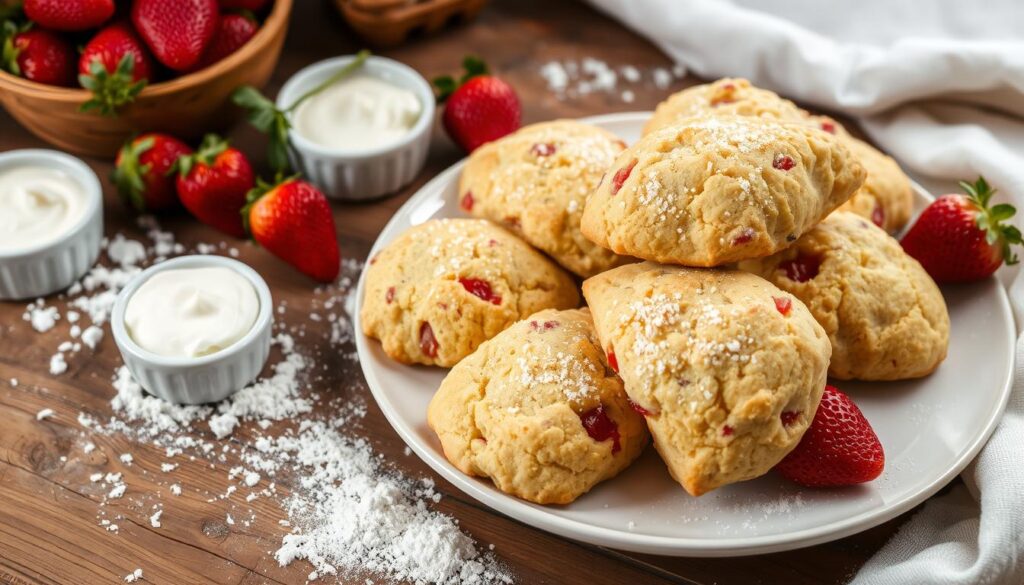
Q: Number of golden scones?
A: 8